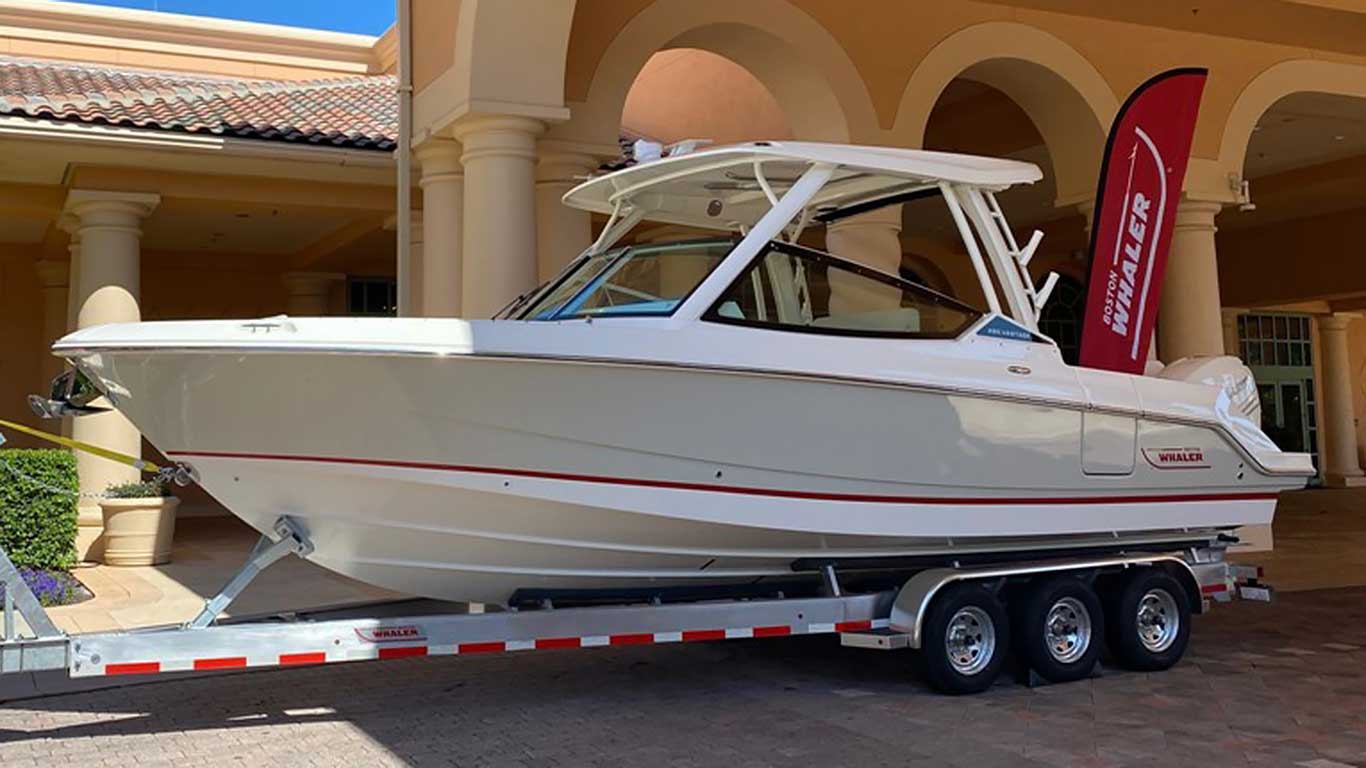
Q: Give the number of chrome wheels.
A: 3